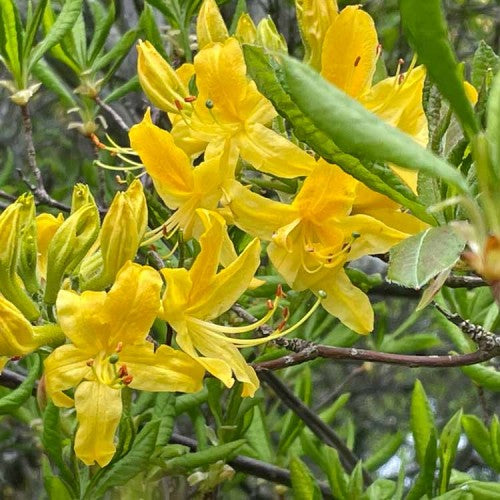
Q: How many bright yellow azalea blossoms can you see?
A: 6